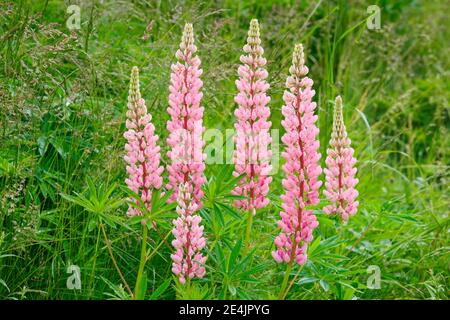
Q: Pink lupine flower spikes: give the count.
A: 6